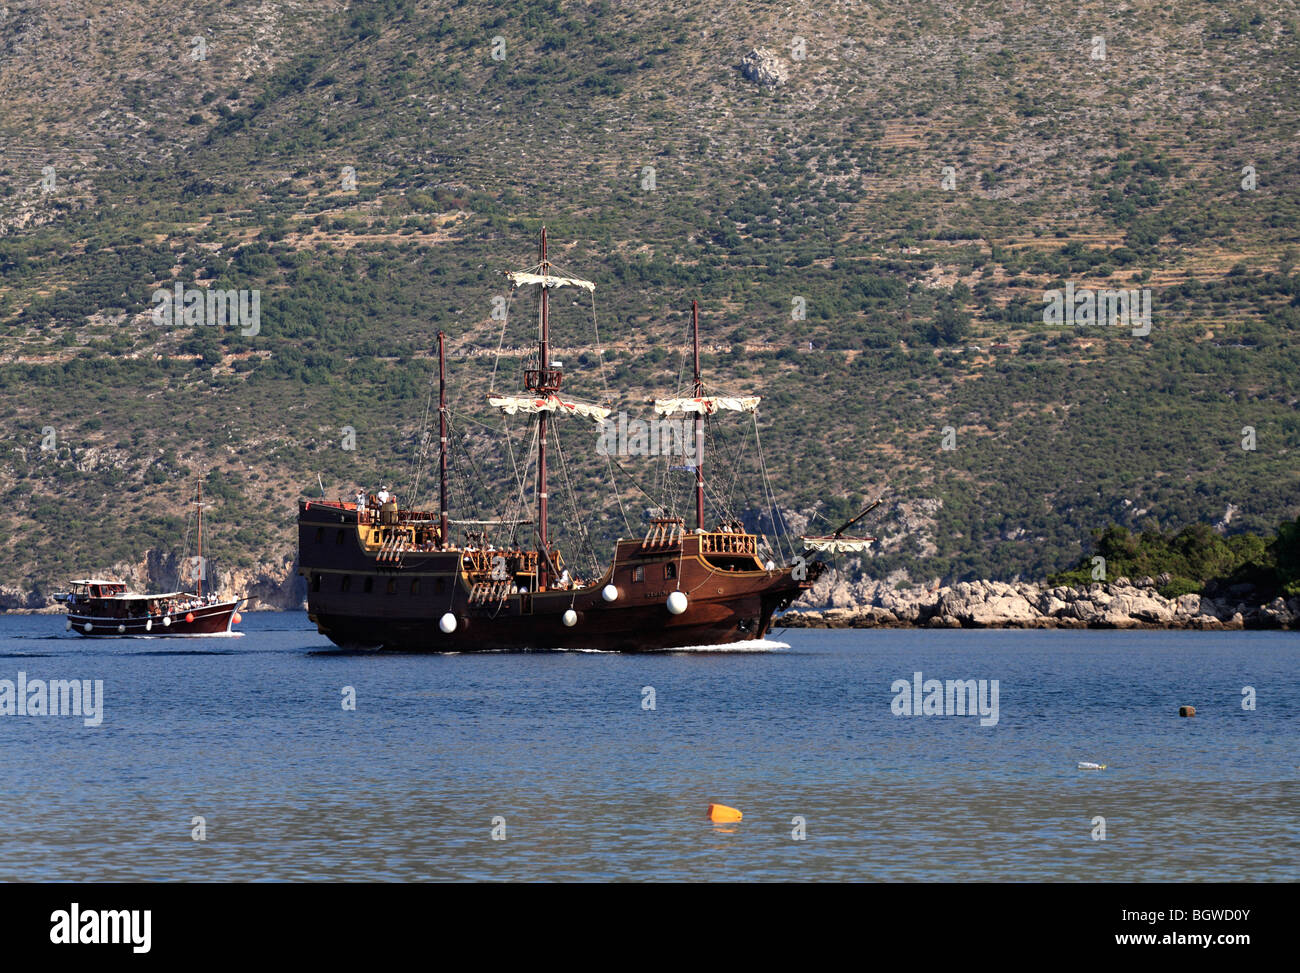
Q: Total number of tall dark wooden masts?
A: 3